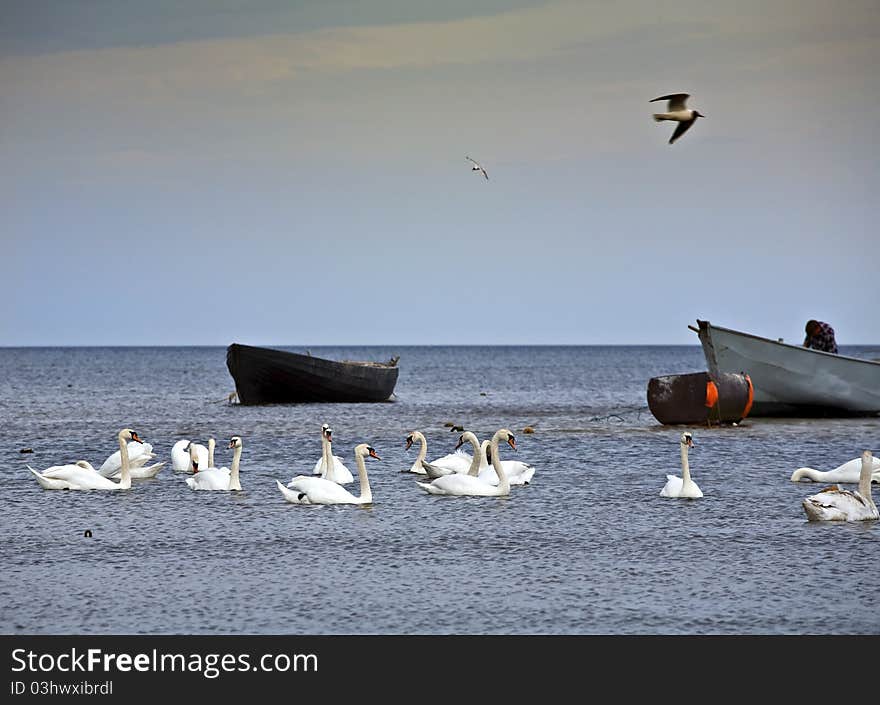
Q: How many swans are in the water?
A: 15